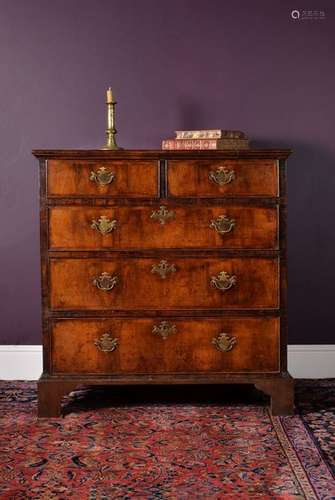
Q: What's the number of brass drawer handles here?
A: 8